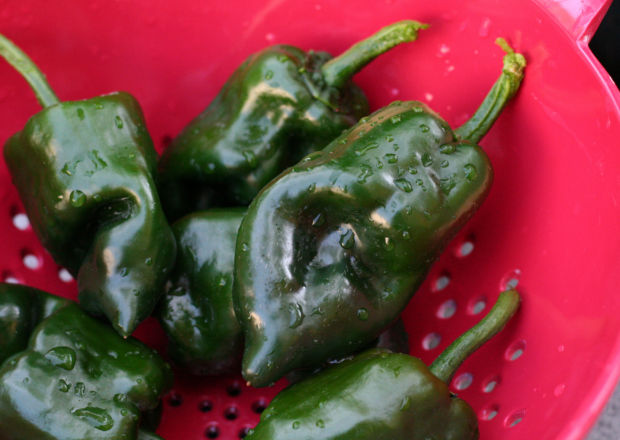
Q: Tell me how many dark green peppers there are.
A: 7